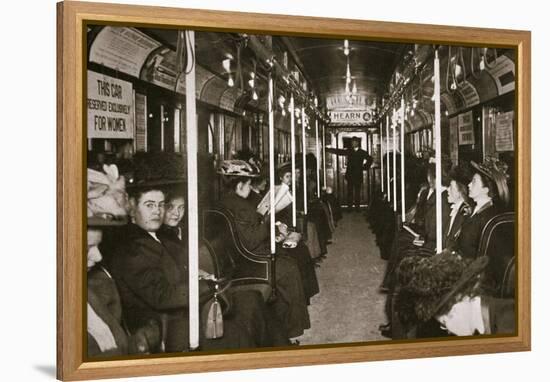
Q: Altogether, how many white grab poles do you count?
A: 11